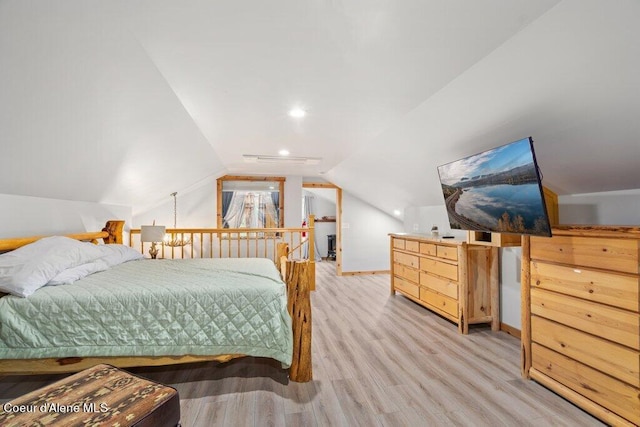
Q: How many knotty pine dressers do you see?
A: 2